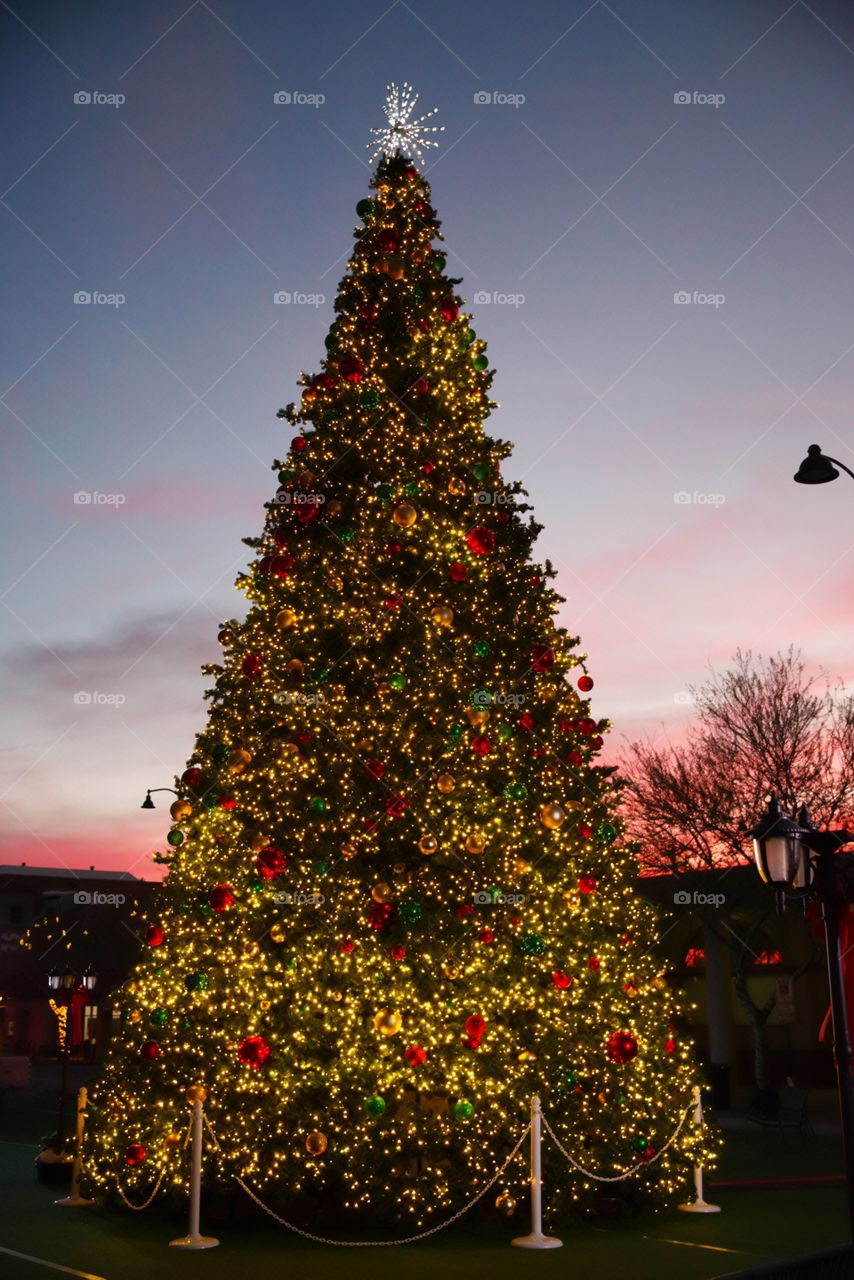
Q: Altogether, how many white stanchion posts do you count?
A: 4